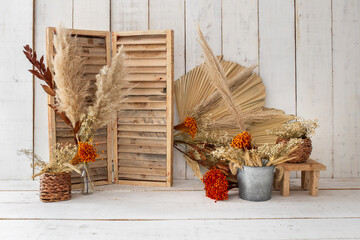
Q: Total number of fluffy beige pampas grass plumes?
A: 2